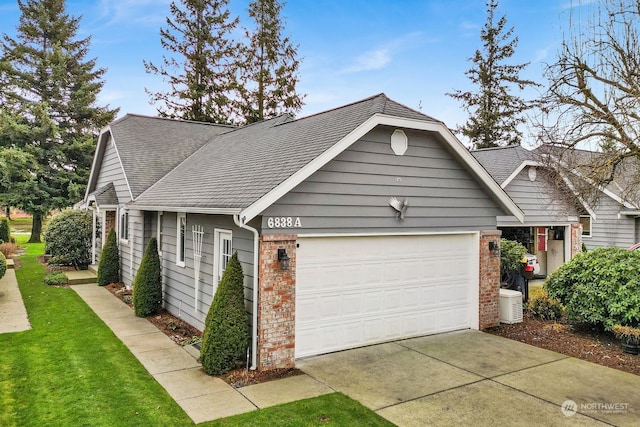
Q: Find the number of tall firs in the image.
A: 4